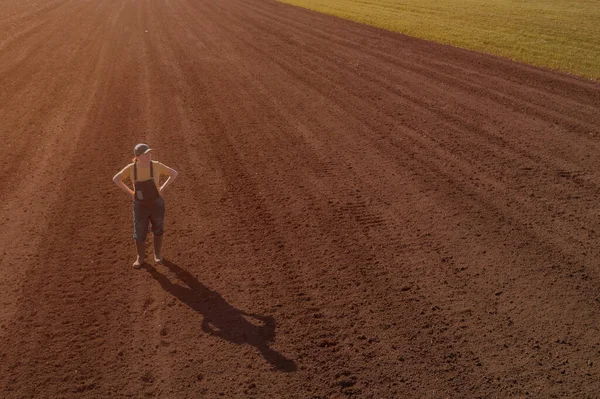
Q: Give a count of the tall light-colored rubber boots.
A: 2